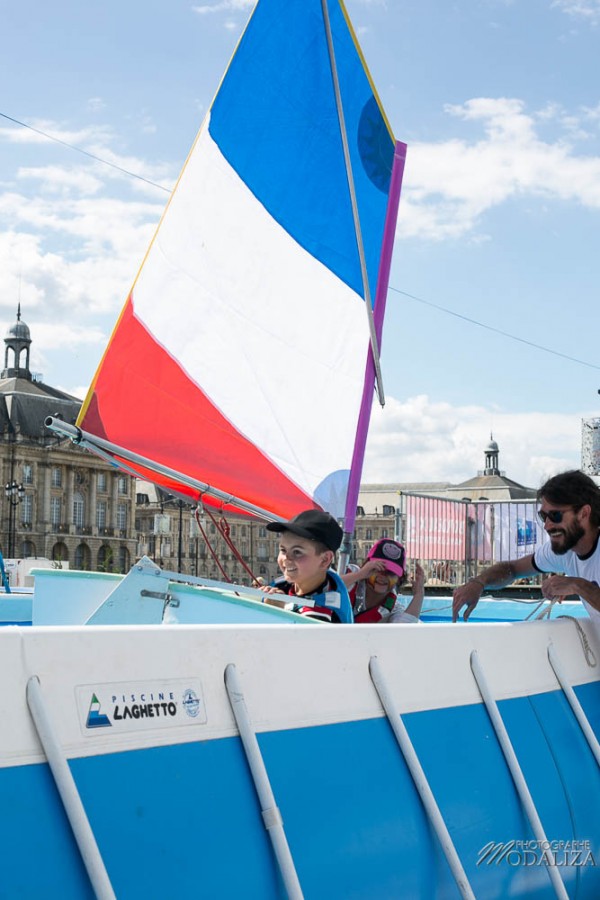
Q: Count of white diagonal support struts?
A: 5